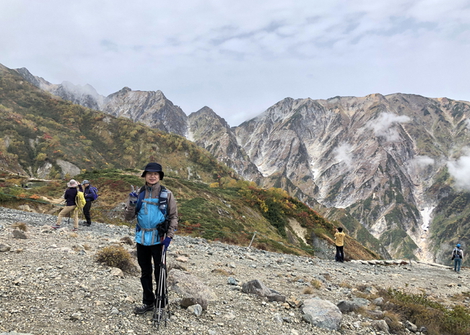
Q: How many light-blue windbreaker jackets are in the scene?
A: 1